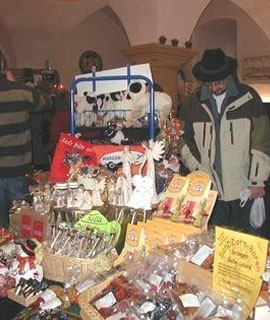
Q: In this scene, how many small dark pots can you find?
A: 3